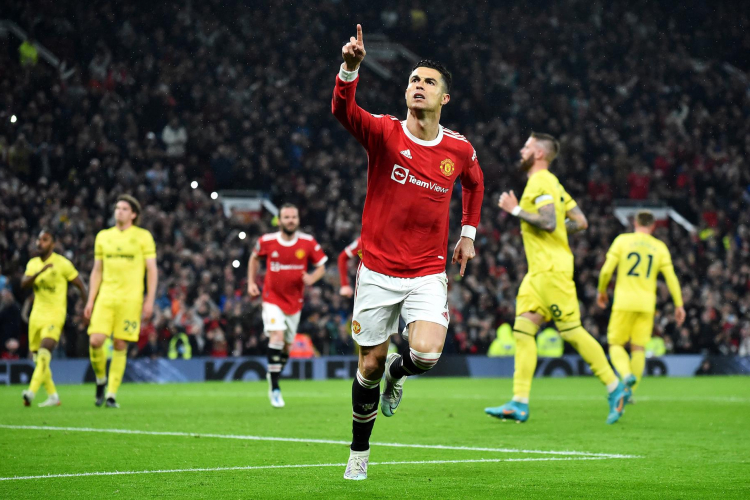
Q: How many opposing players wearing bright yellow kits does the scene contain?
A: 4